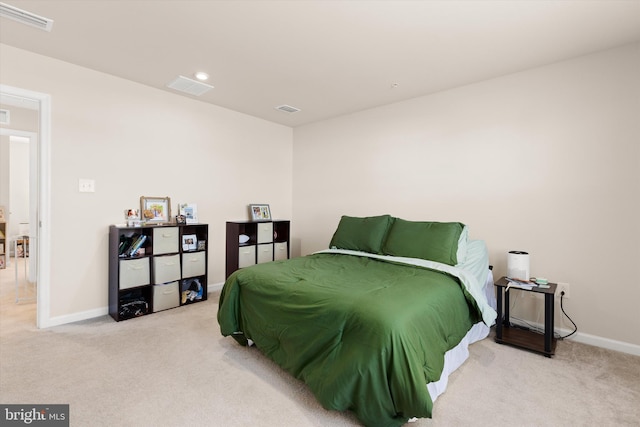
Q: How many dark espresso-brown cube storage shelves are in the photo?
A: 2